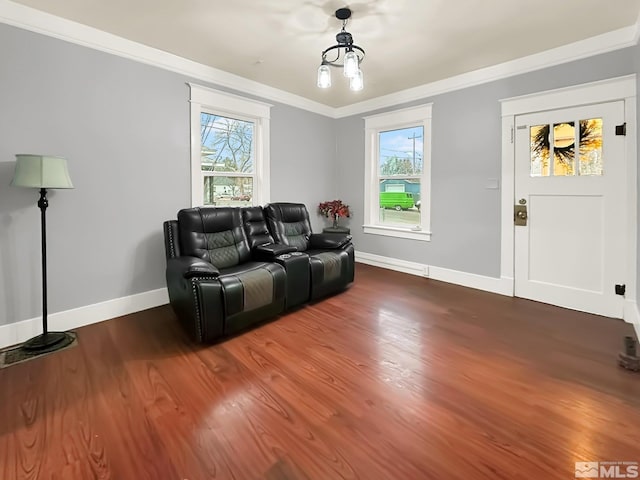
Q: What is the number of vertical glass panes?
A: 3